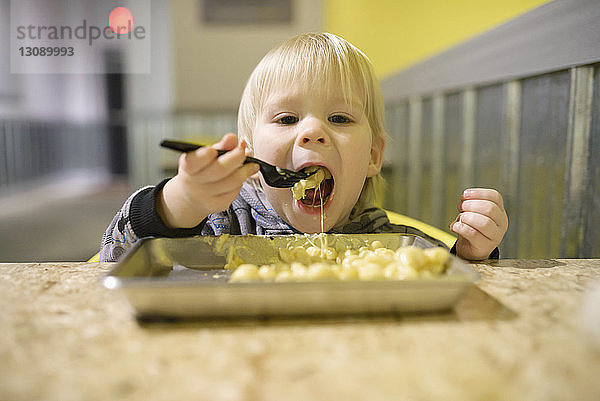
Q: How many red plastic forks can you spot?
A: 0